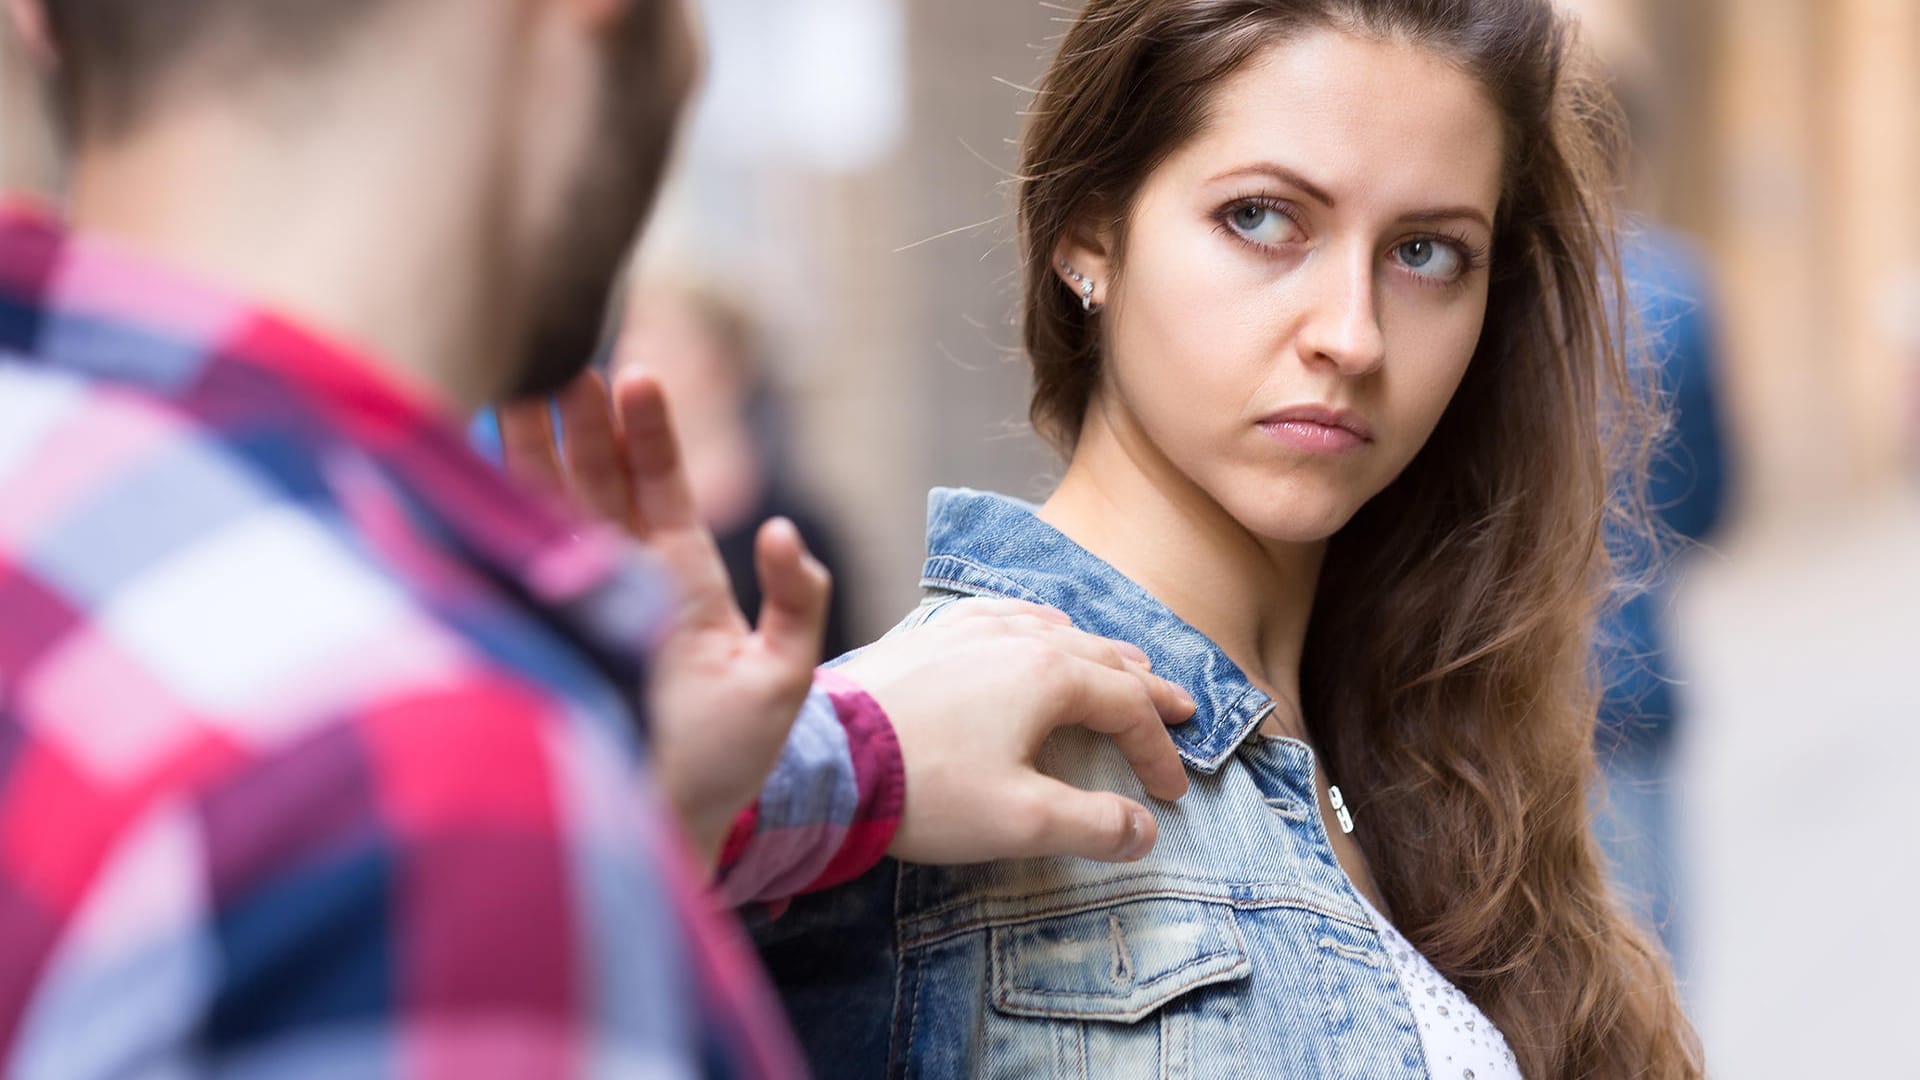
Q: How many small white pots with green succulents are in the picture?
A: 0